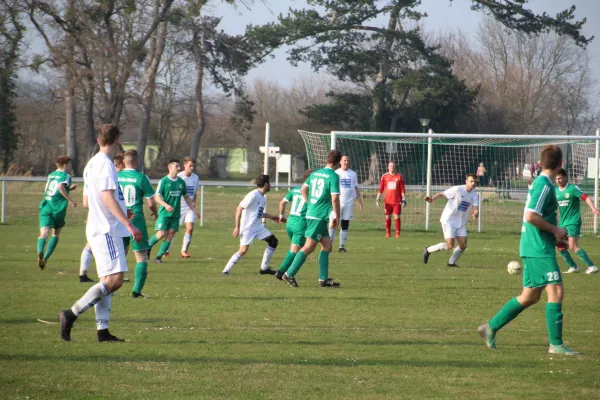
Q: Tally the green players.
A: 7